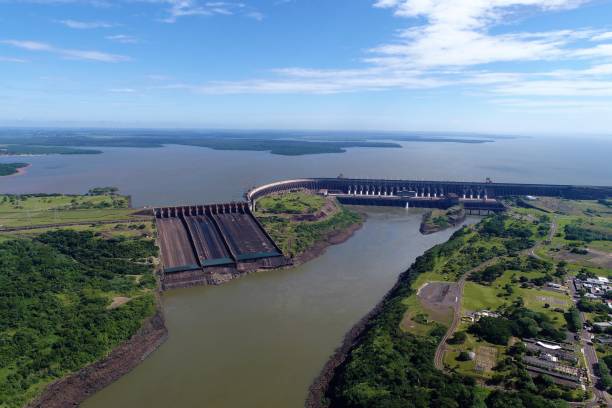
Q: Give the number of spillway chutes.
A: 3